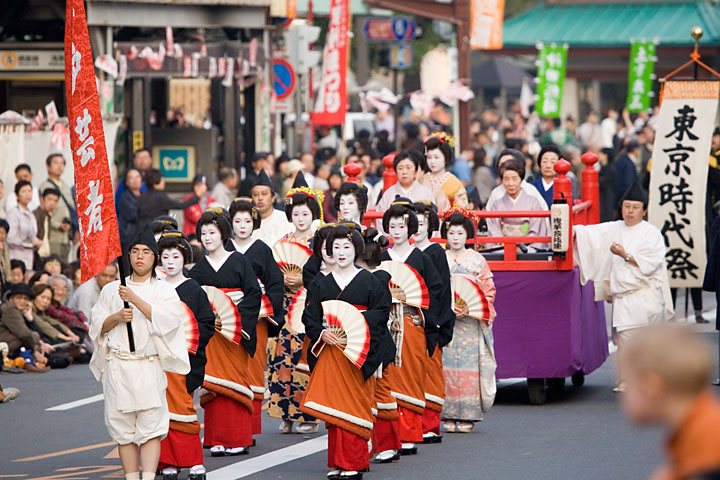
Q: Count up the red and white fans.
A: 8